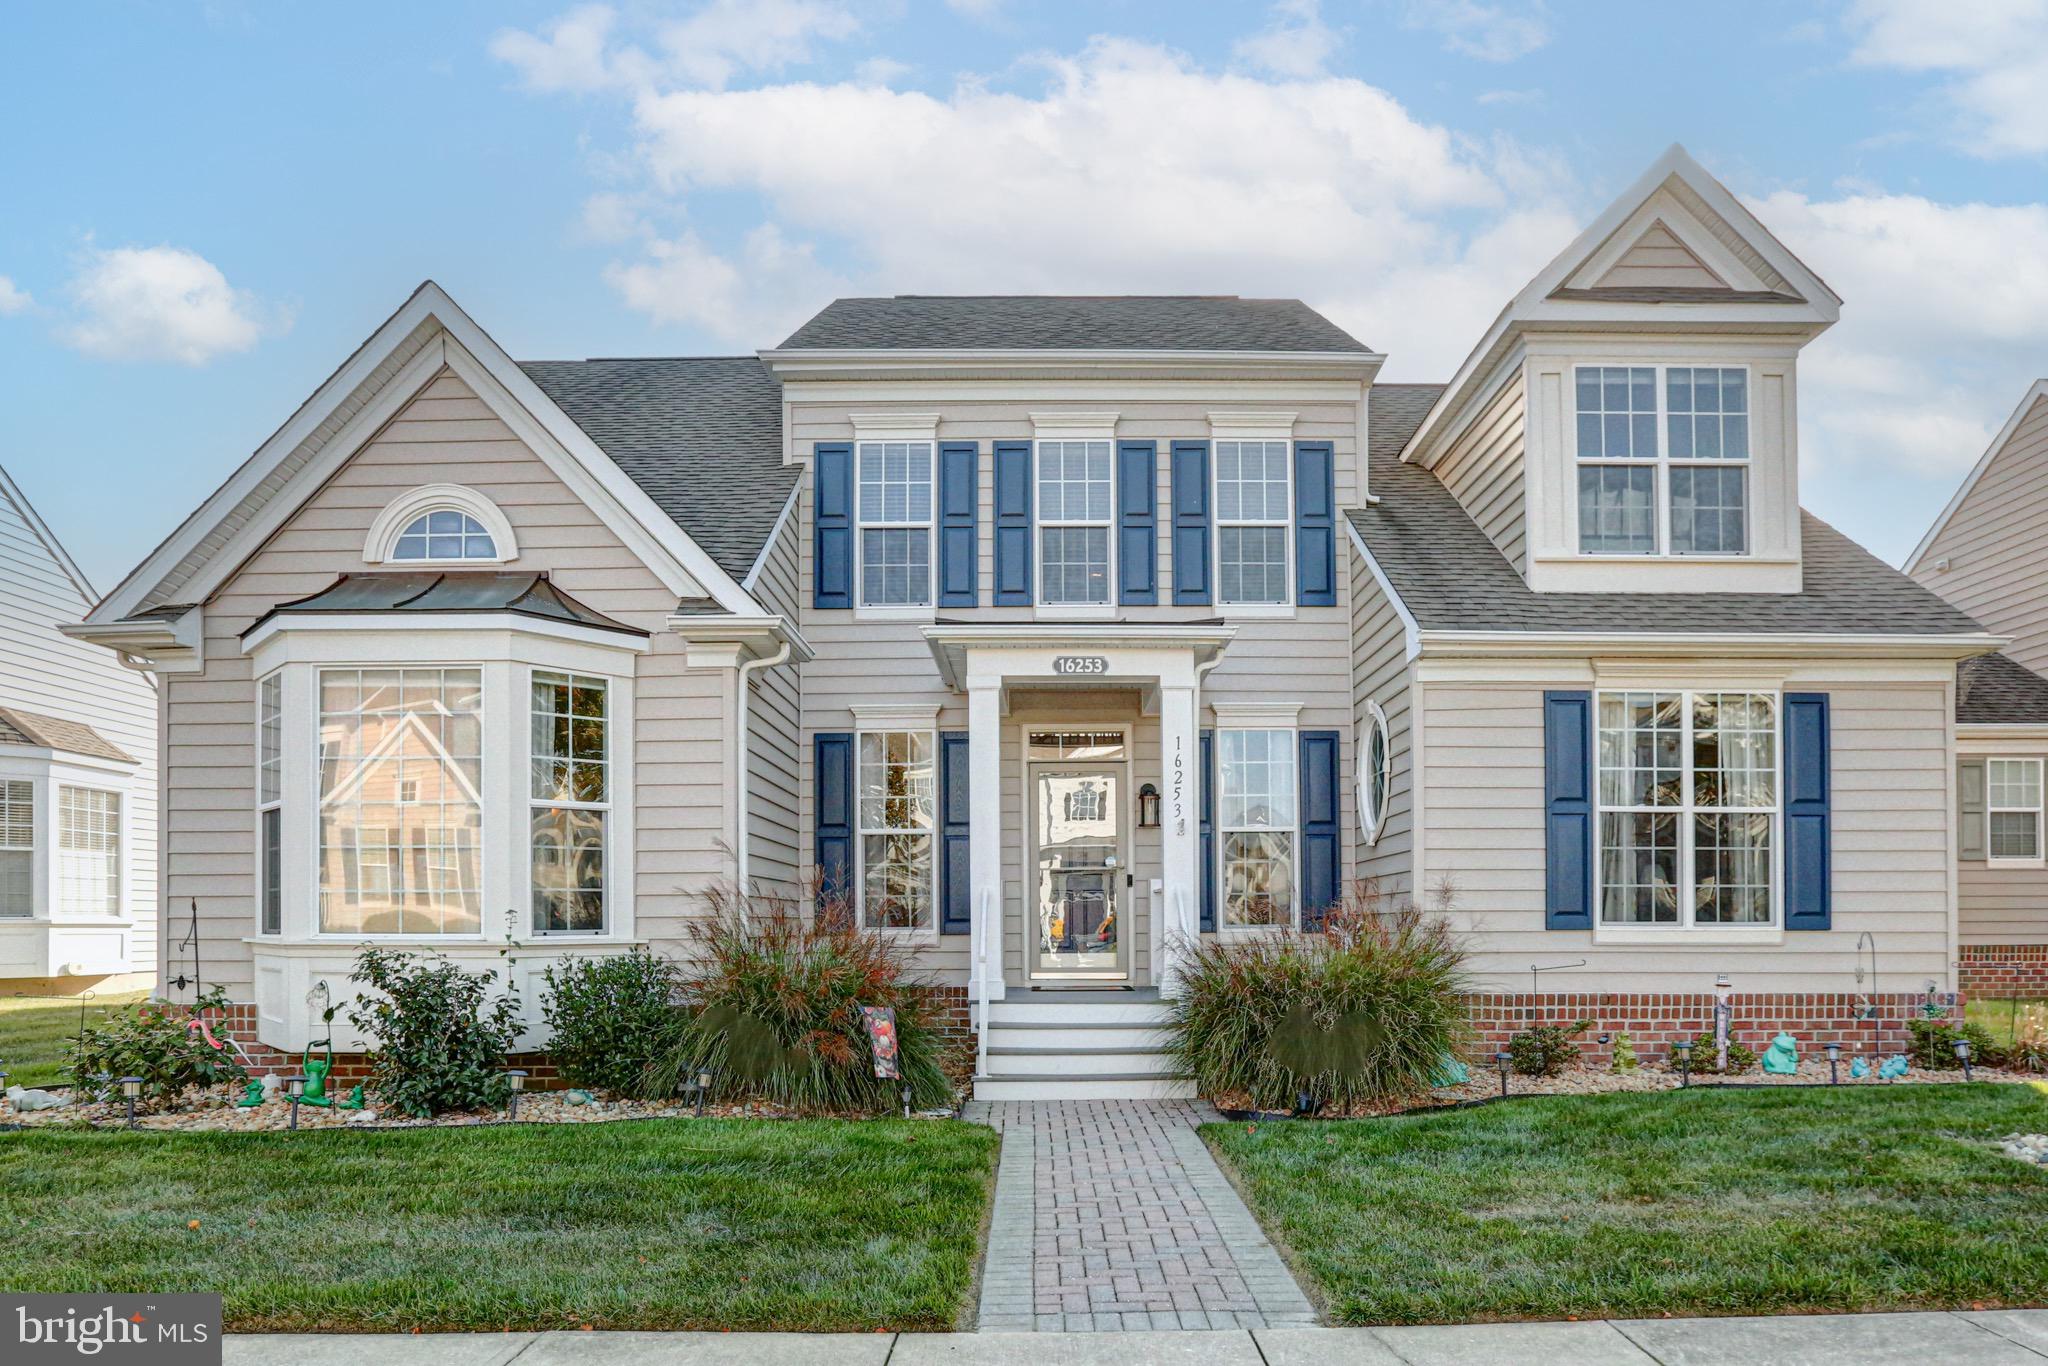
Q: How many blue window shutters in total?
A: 12